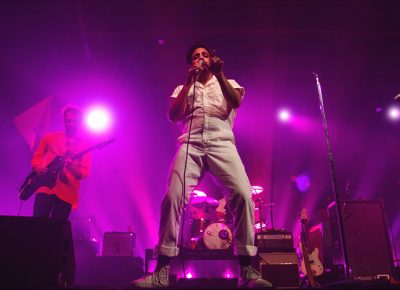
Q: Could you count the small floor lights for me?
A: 2